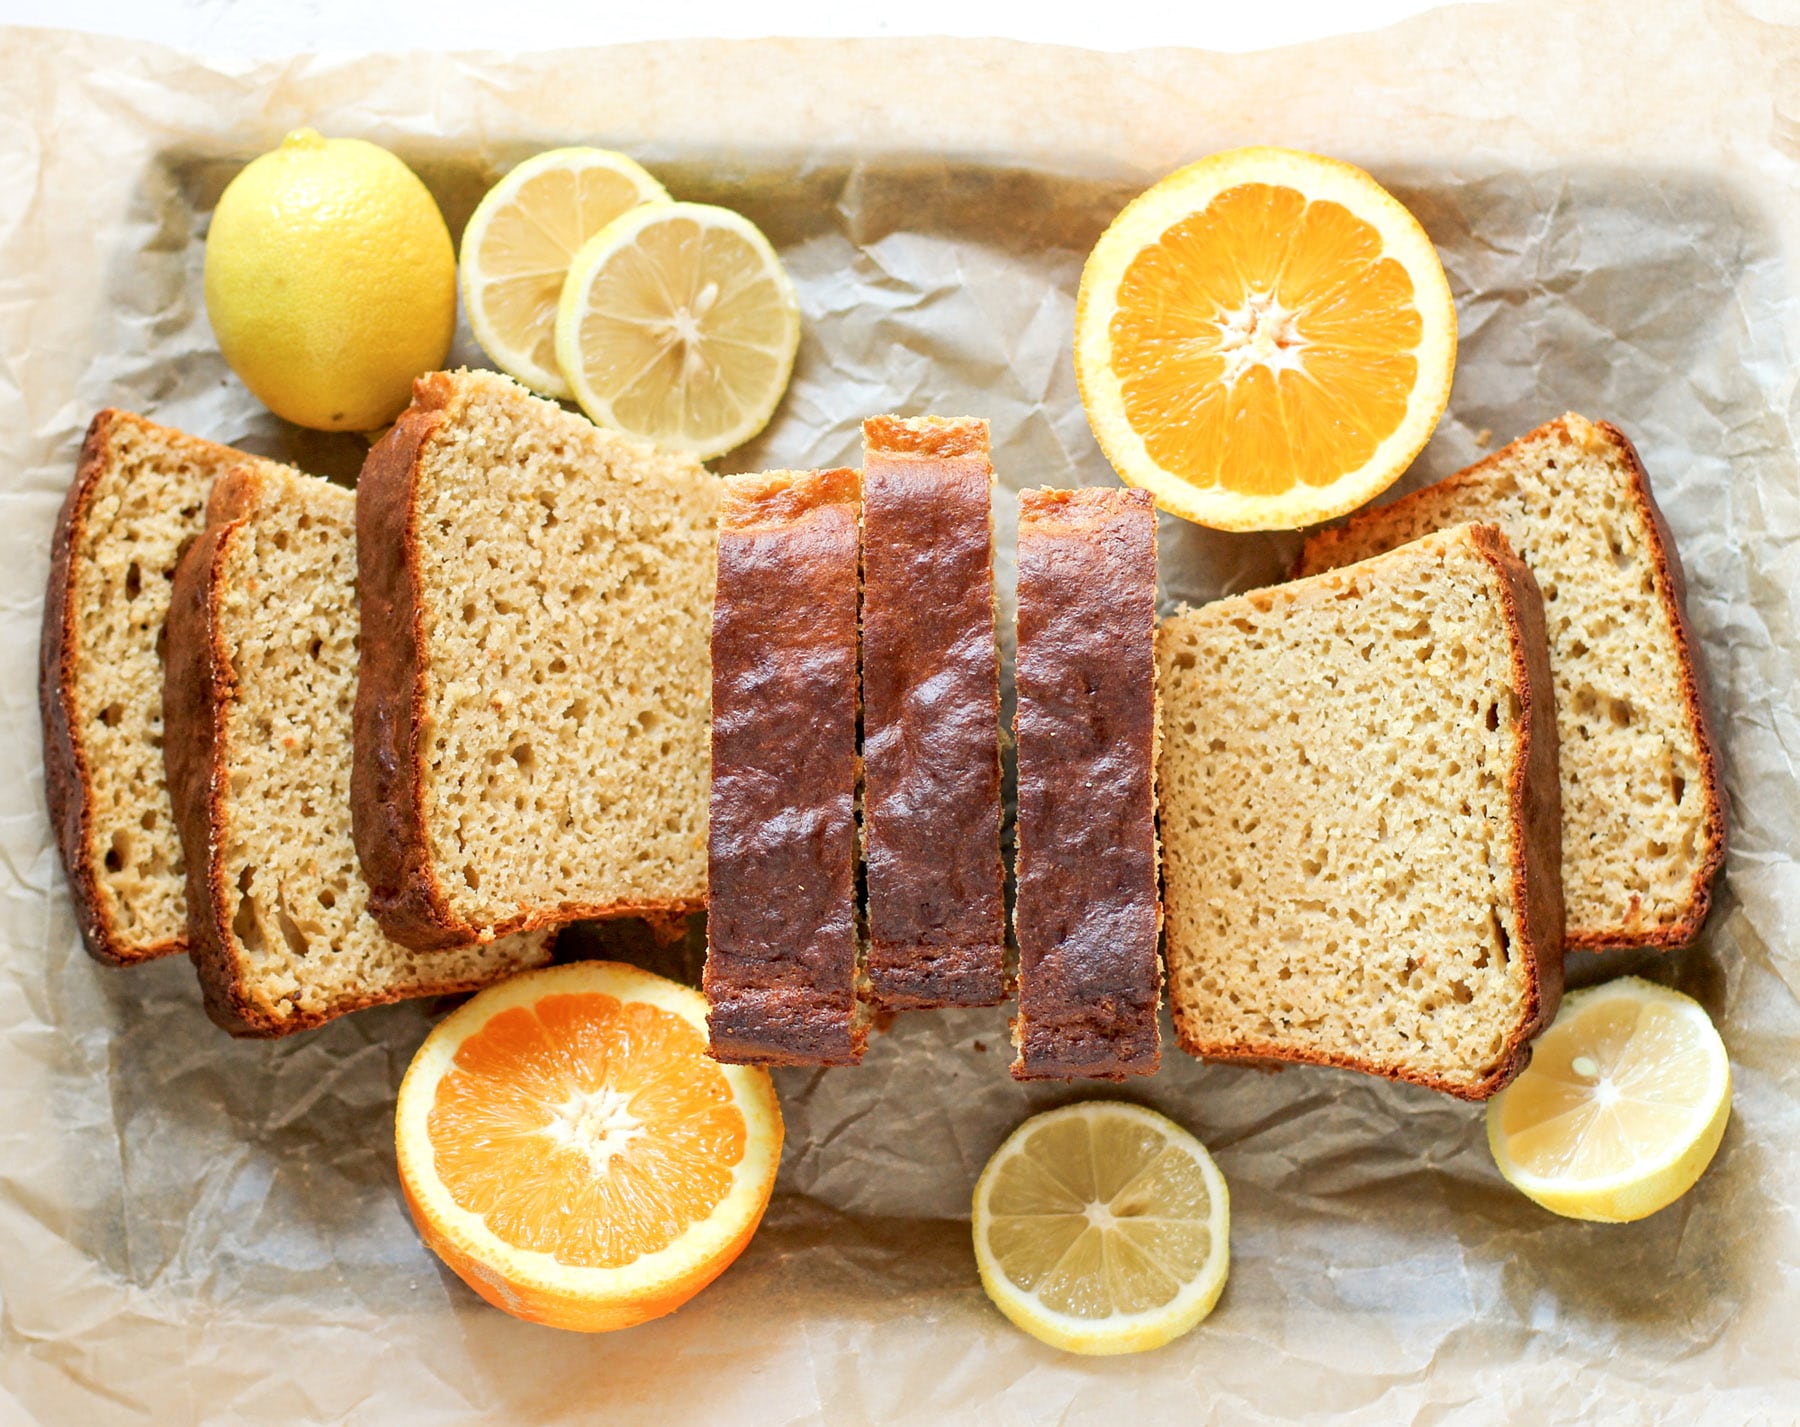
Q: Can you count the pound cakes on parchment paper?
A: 8